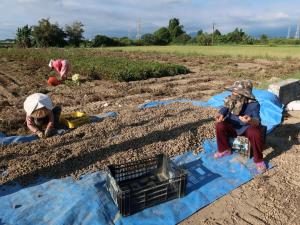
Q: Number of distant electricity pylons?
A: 4